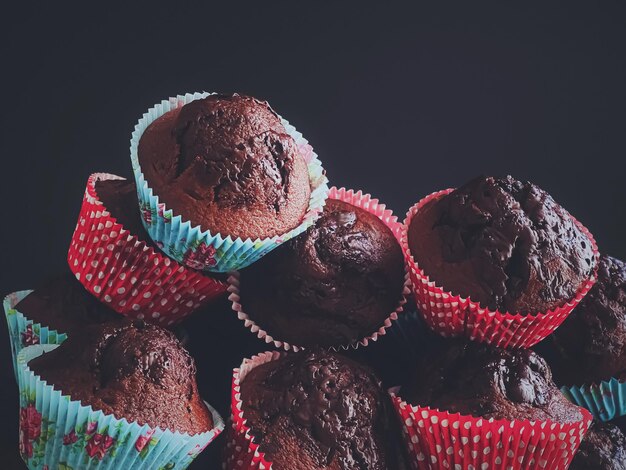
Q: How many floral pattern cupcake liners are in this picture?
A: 4